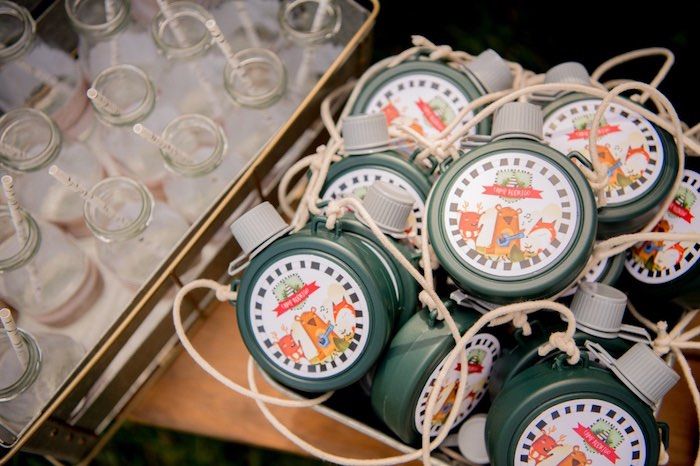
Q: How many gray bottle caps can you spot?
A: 9